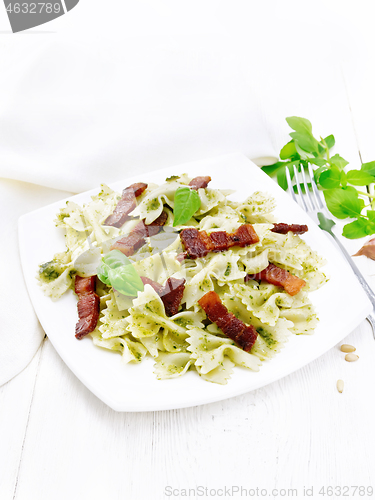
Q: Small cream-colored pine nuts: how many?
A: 3